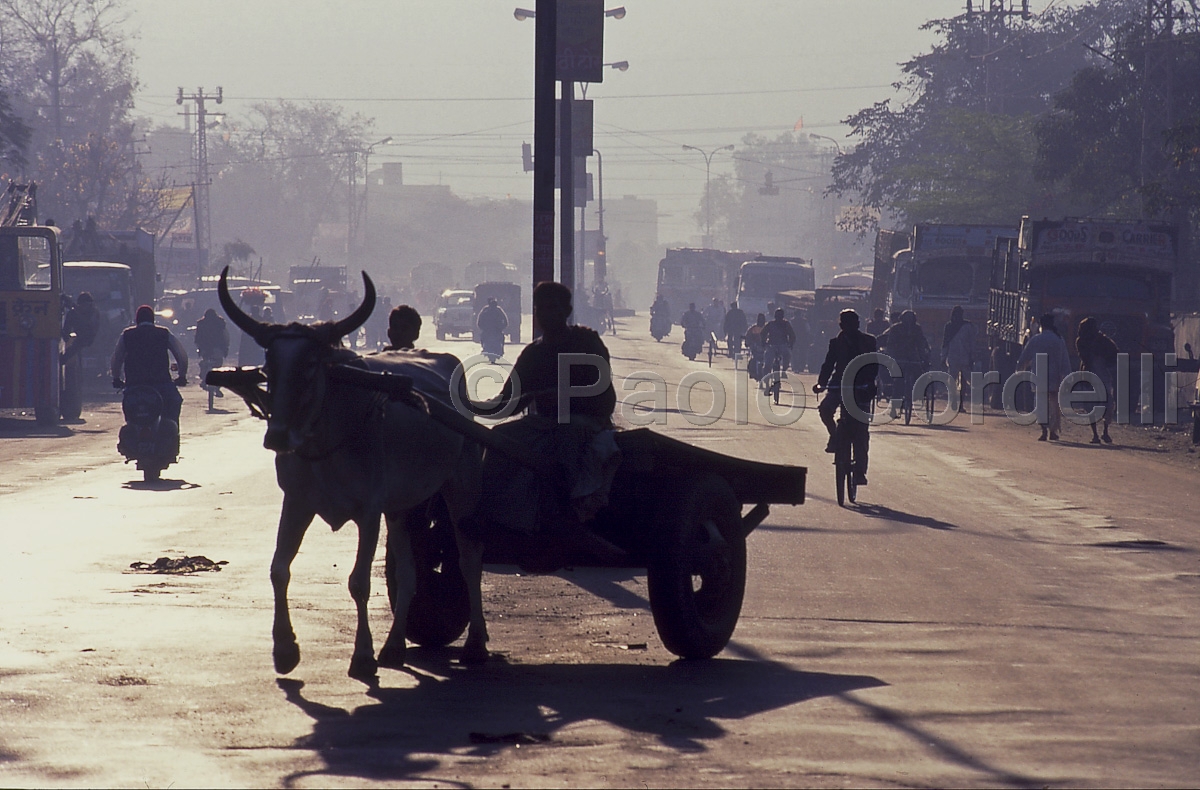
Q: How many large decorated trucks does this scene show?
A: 2